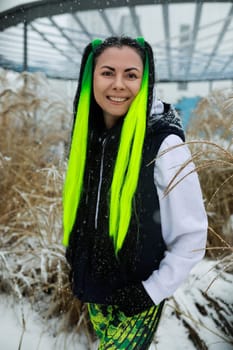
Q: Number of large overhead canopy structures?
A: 1